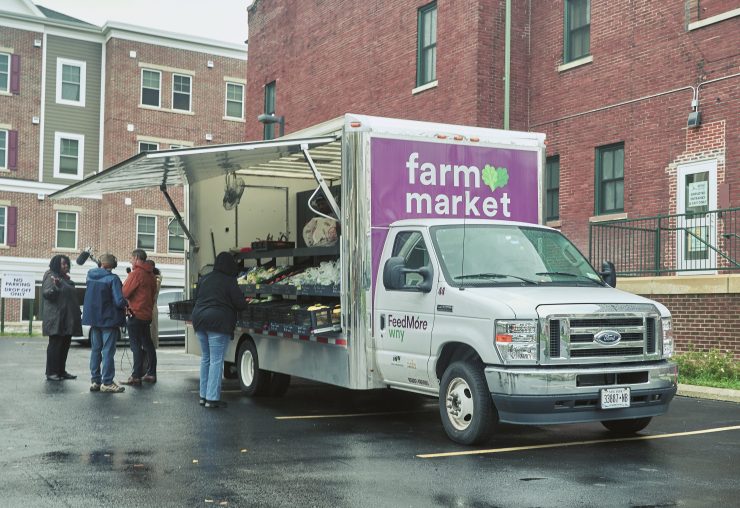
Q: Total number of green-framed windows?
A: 5